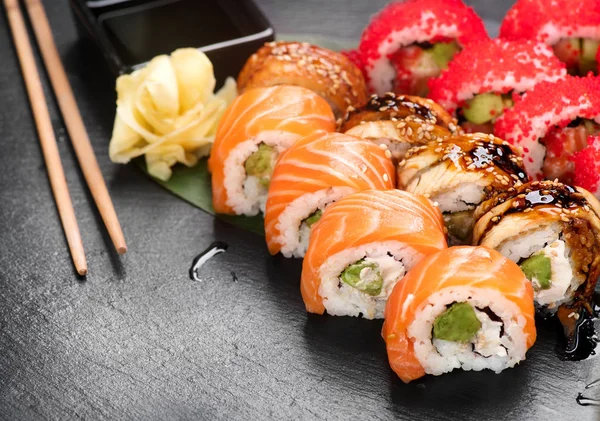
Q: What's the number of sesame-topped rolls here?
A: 4